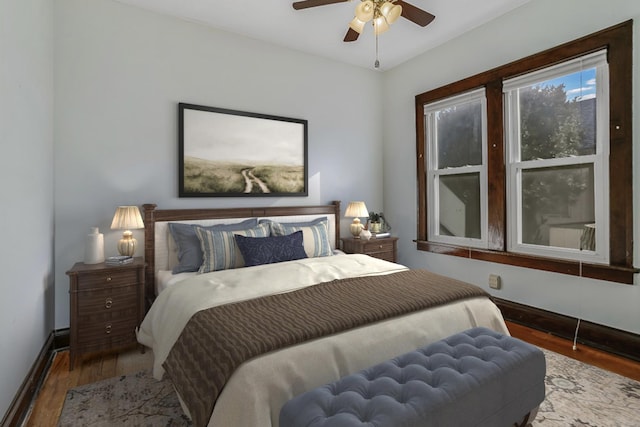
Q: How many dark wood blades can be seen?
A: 3